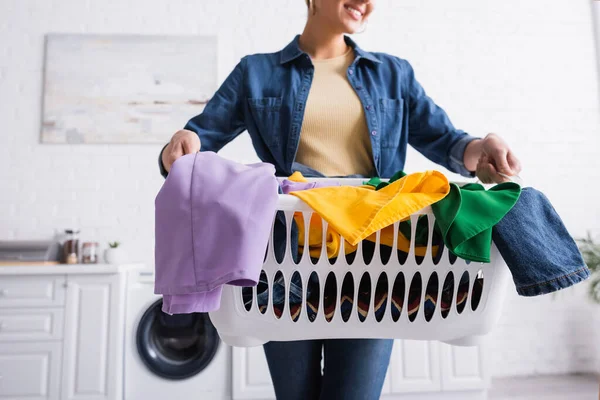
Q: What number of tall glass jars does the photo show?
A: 1